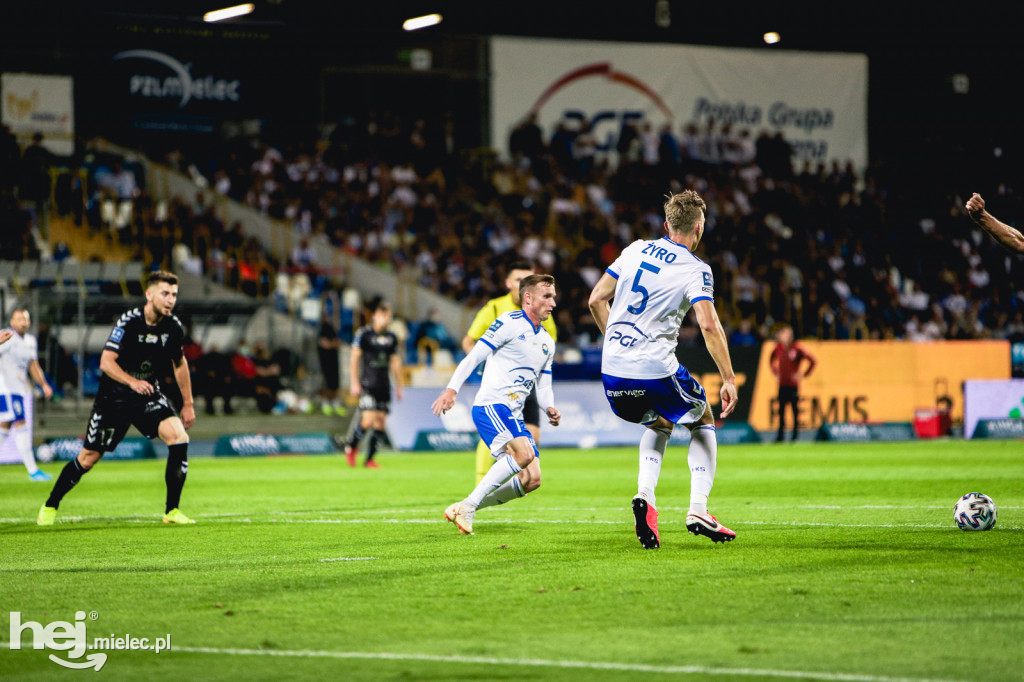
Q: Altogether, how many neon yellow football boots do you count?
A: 2